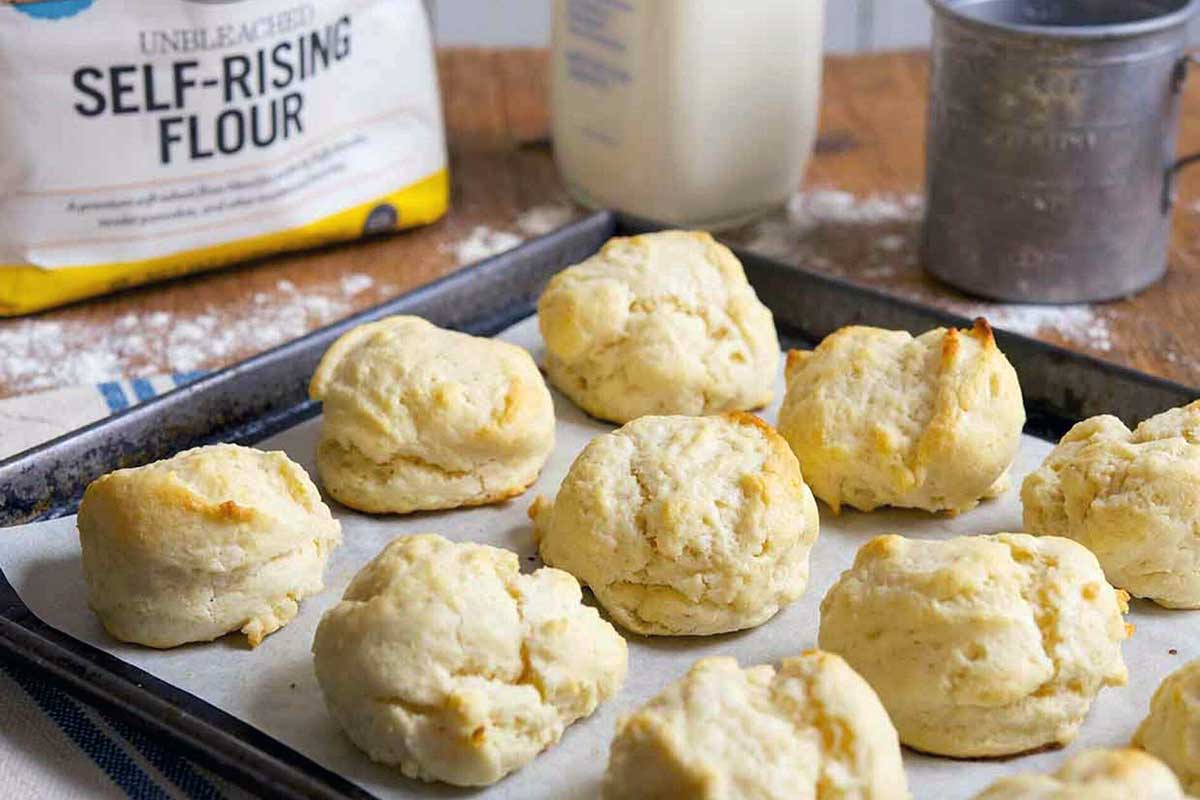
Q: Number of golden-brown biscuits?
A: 11